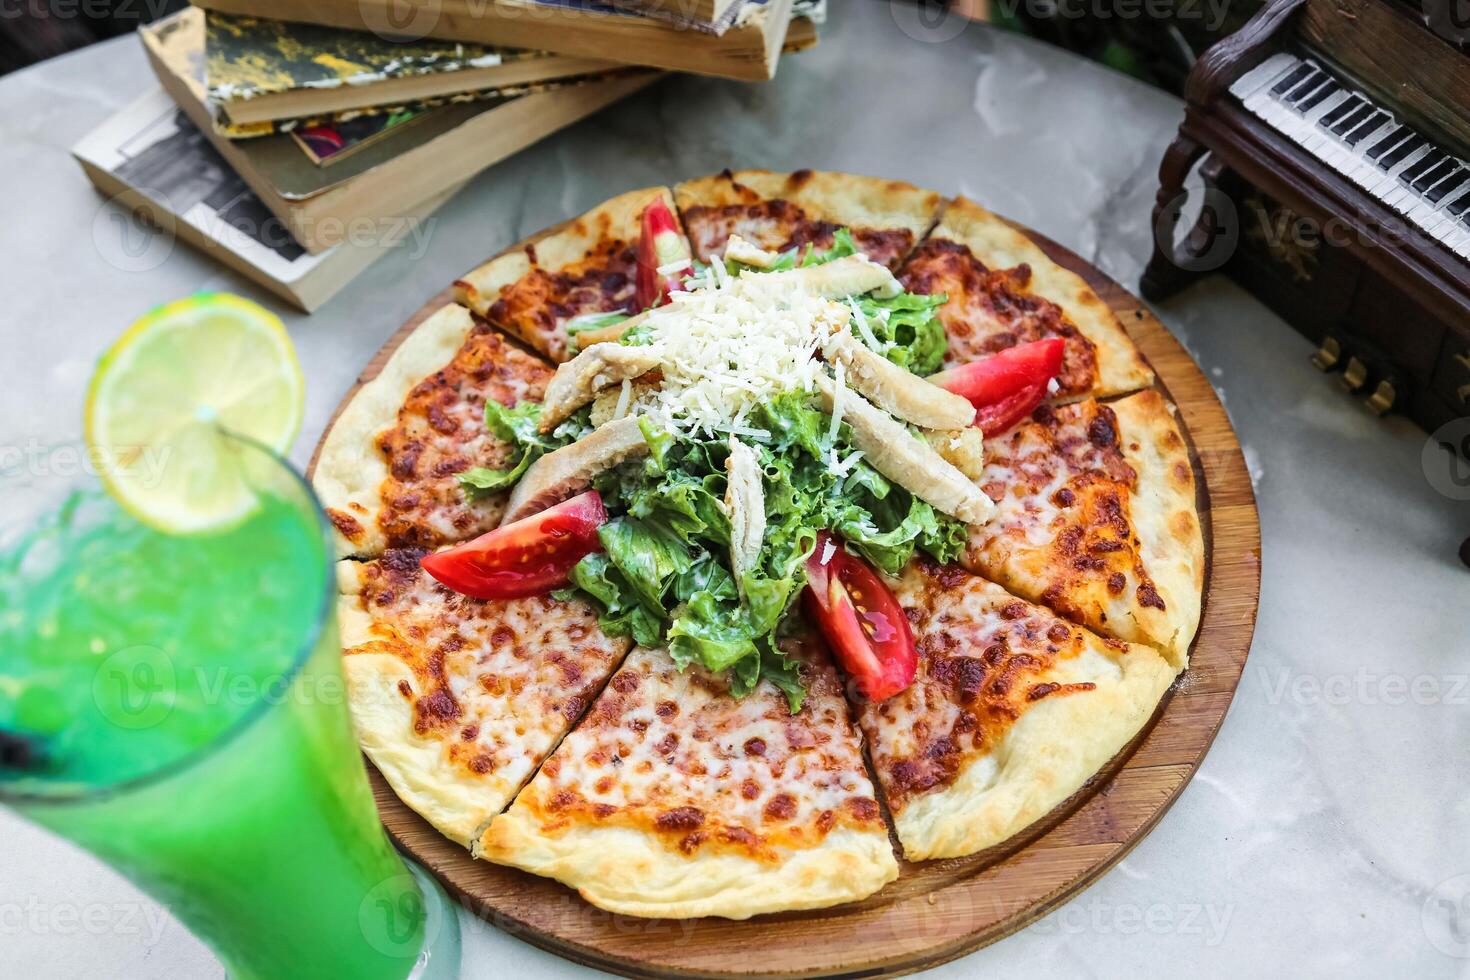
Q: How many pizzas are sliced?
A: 1